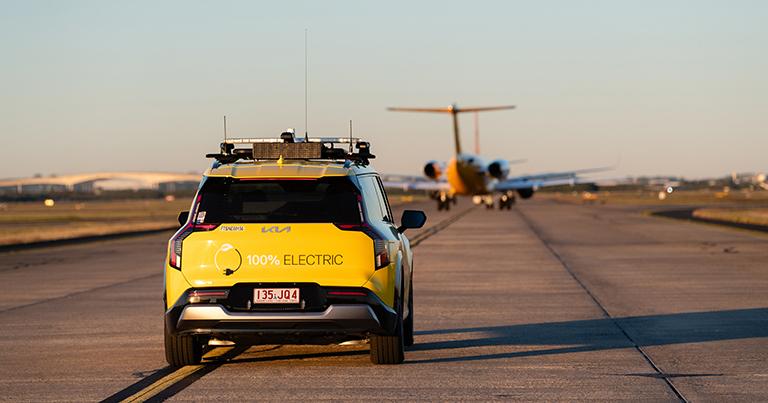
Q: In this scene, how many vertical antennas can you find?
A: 3